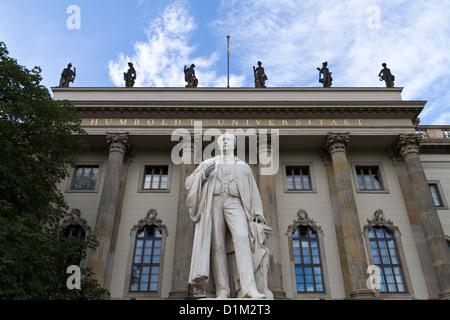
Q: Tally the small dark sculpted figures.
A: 6